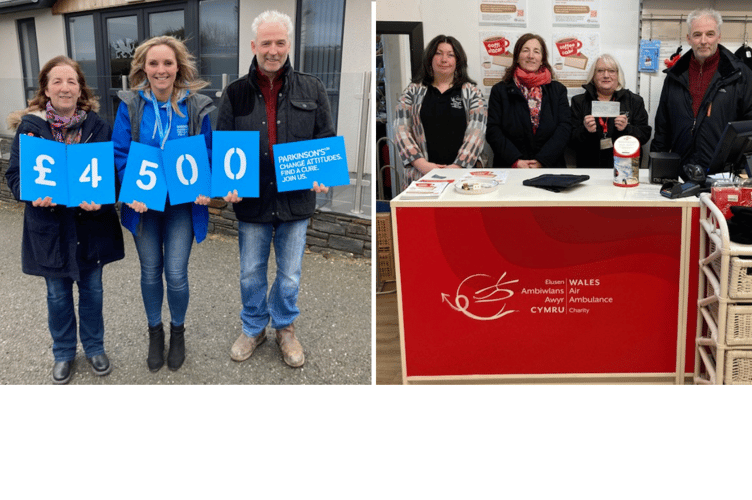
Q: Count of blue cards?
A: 6